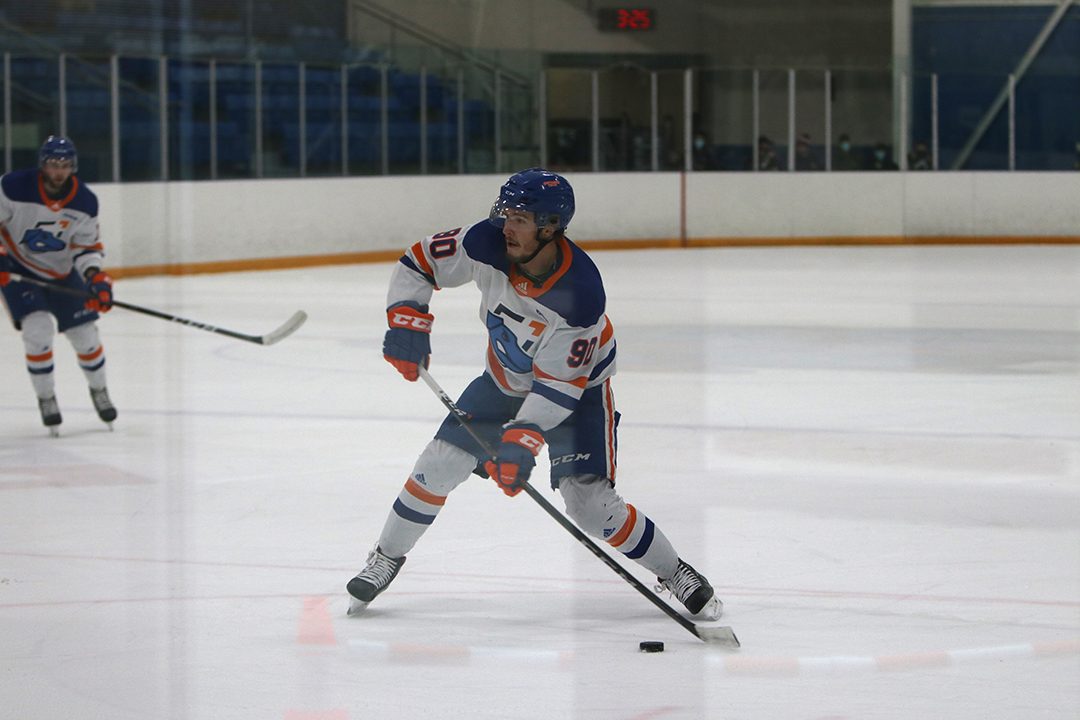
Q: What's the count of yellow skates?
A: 0